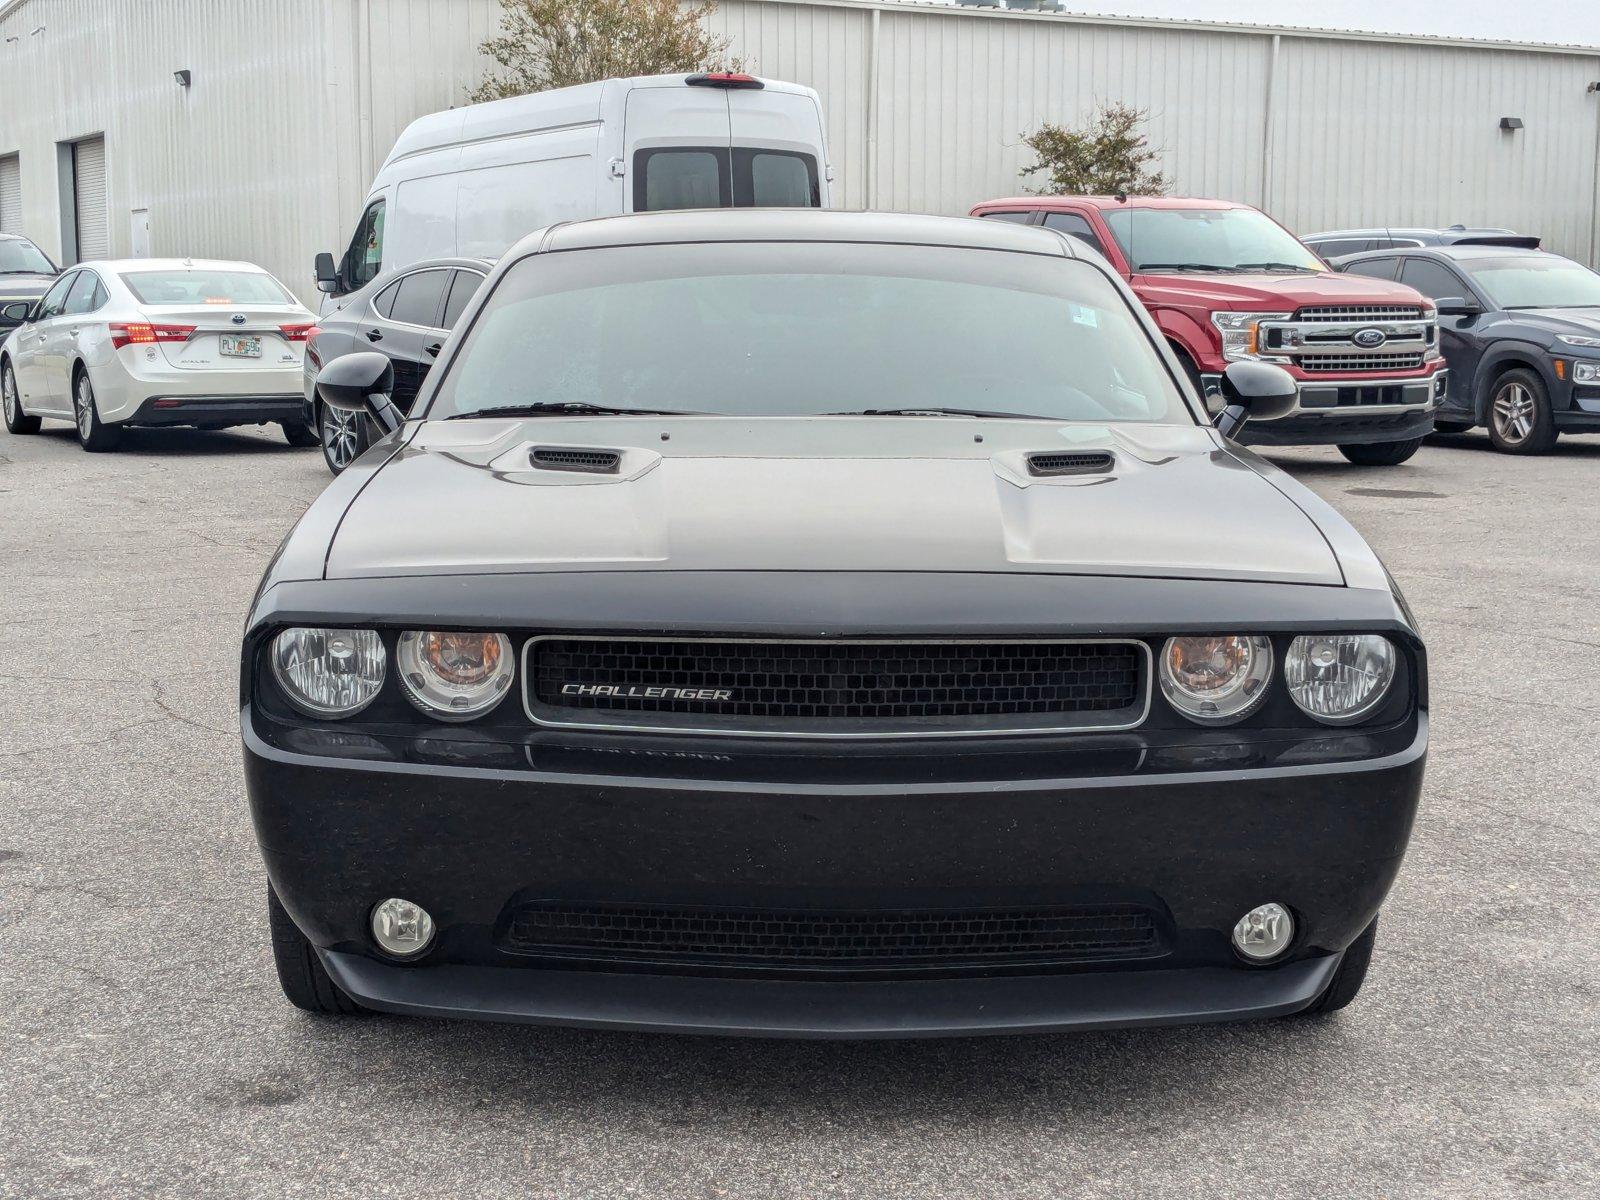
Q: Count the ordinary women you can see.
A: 0